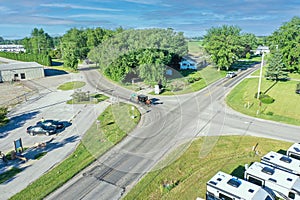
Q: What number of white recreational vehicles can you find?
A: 4